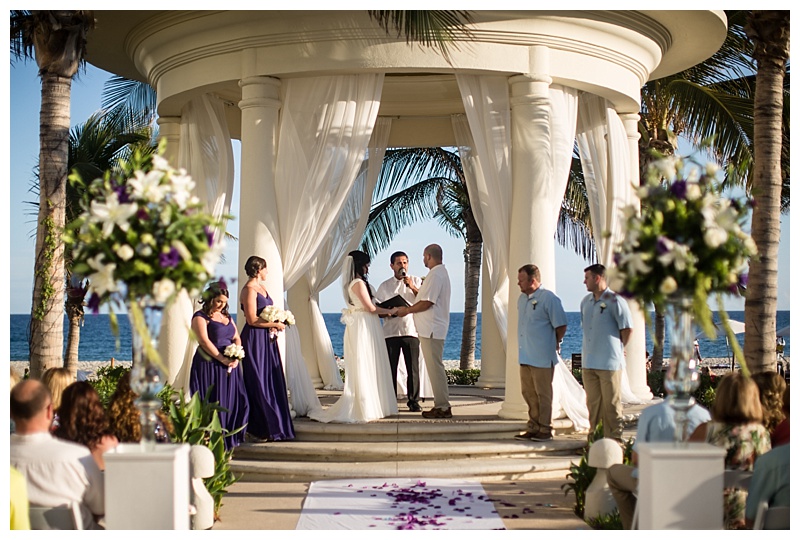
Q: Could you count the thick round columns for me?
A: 6